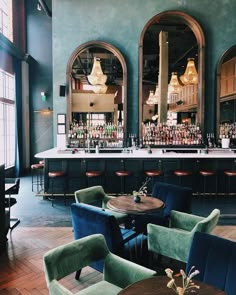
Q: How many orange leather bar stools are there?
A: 9